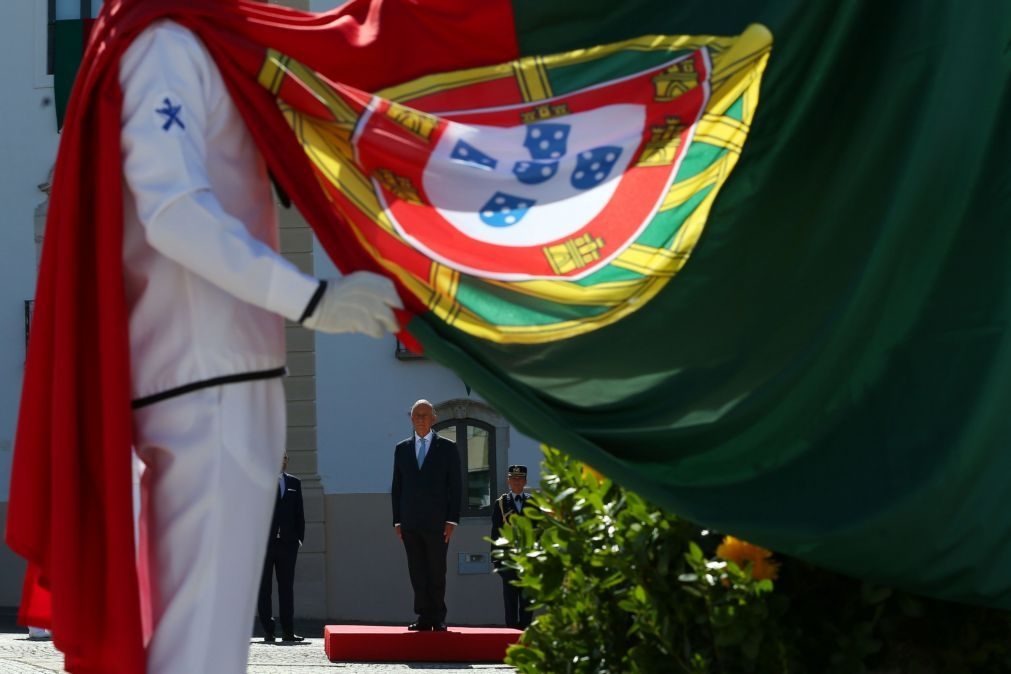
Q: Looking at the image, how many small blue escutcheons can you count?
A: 5